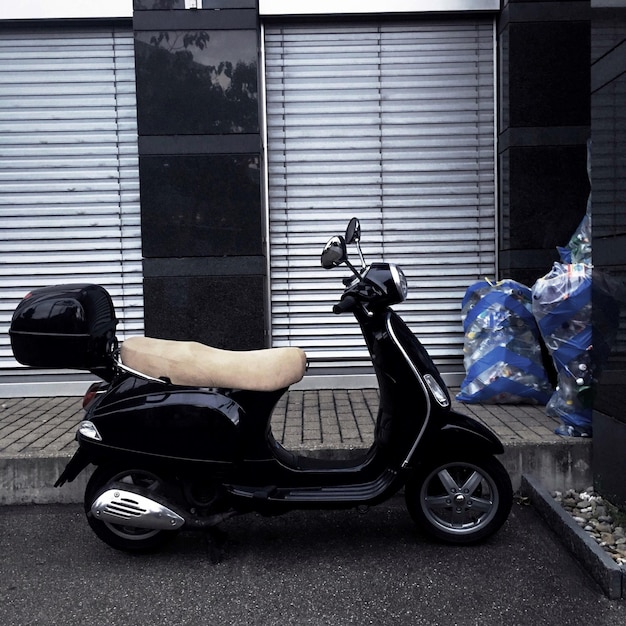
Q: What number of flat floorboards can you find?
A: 1